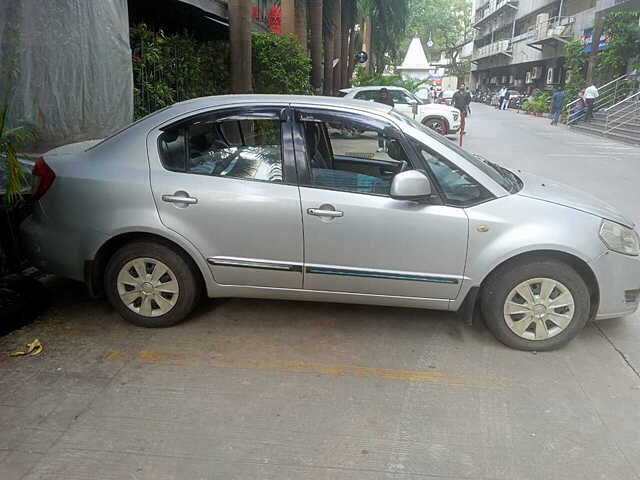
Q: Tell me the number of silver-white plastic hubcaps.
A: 2